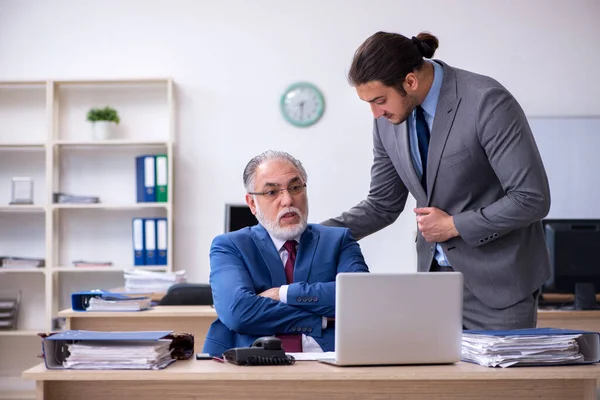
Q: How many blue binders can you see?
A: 7